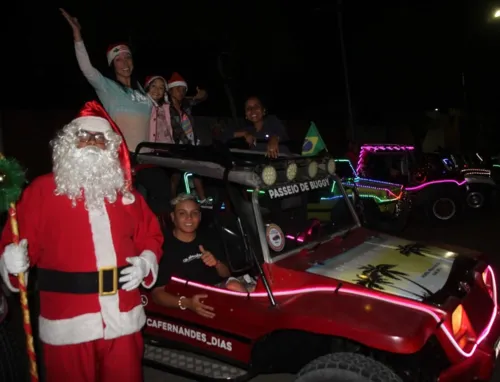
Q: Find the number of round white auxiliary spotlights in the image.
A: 4